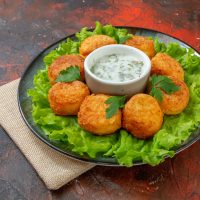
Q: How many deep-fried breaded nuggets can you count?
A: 8